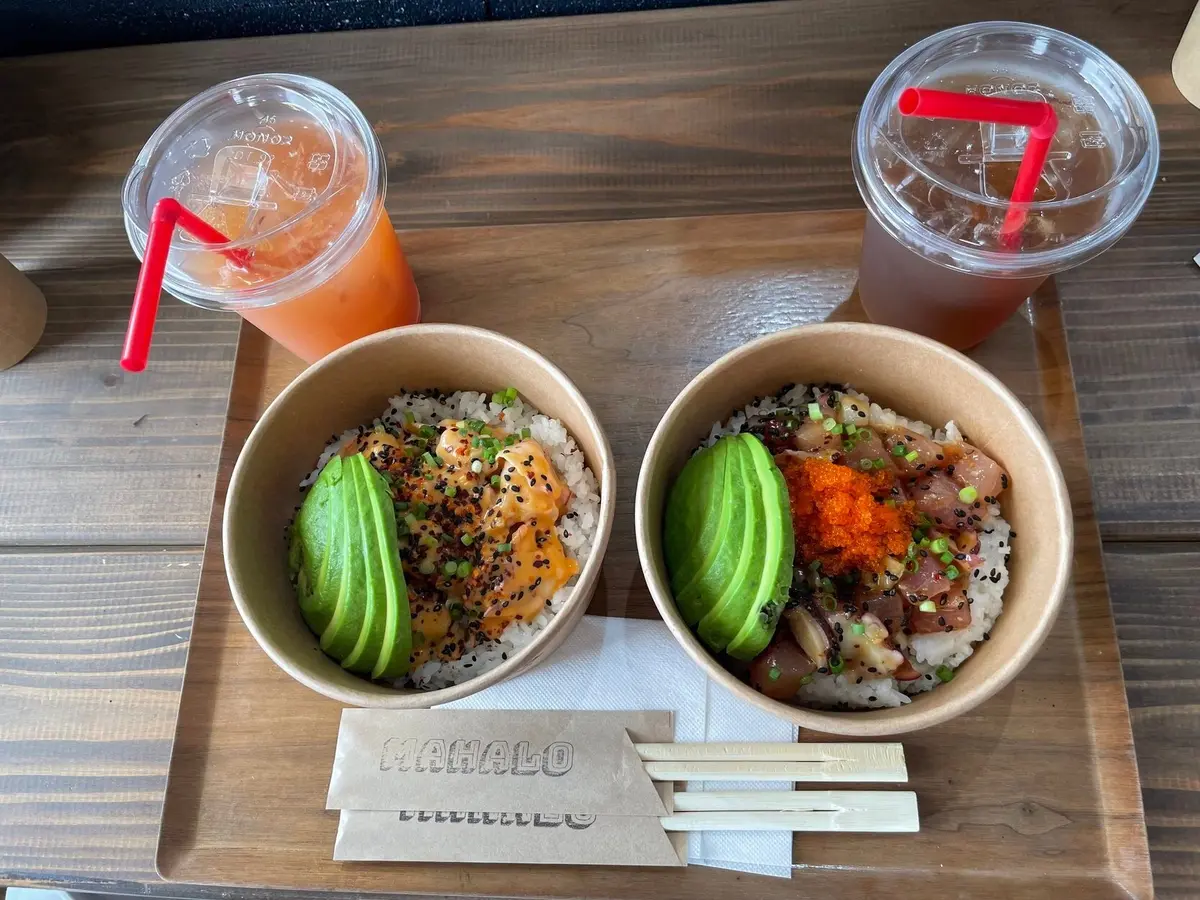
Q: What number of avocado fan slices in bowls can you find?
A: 10